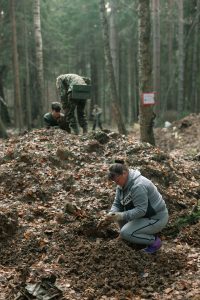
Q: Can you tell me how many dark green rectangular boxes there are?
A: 1